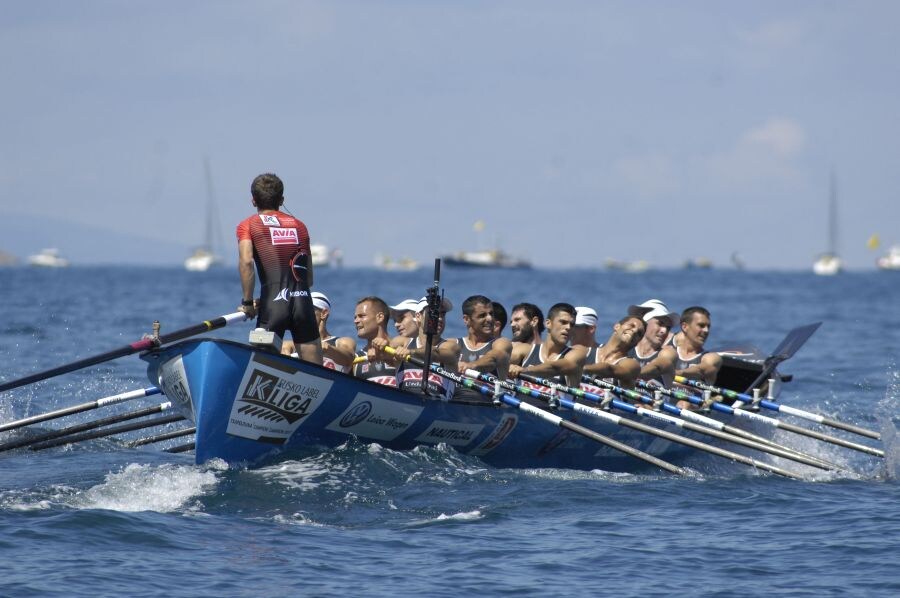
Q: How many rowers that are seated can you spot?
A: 13